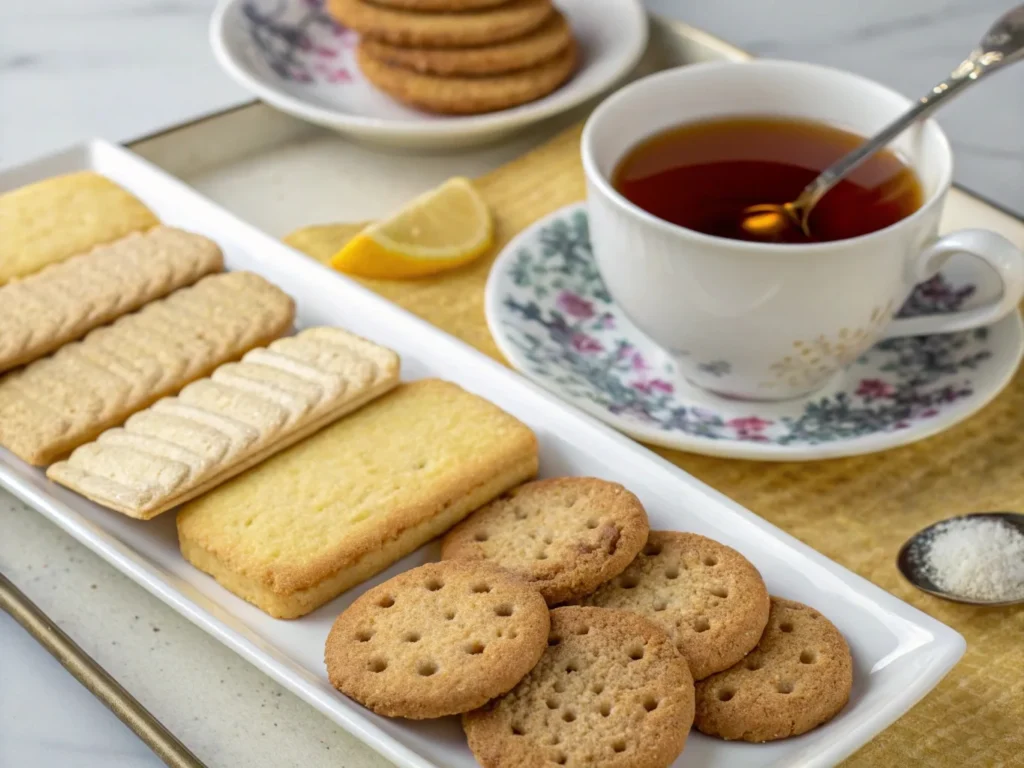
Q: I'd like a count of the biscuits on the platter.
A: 10